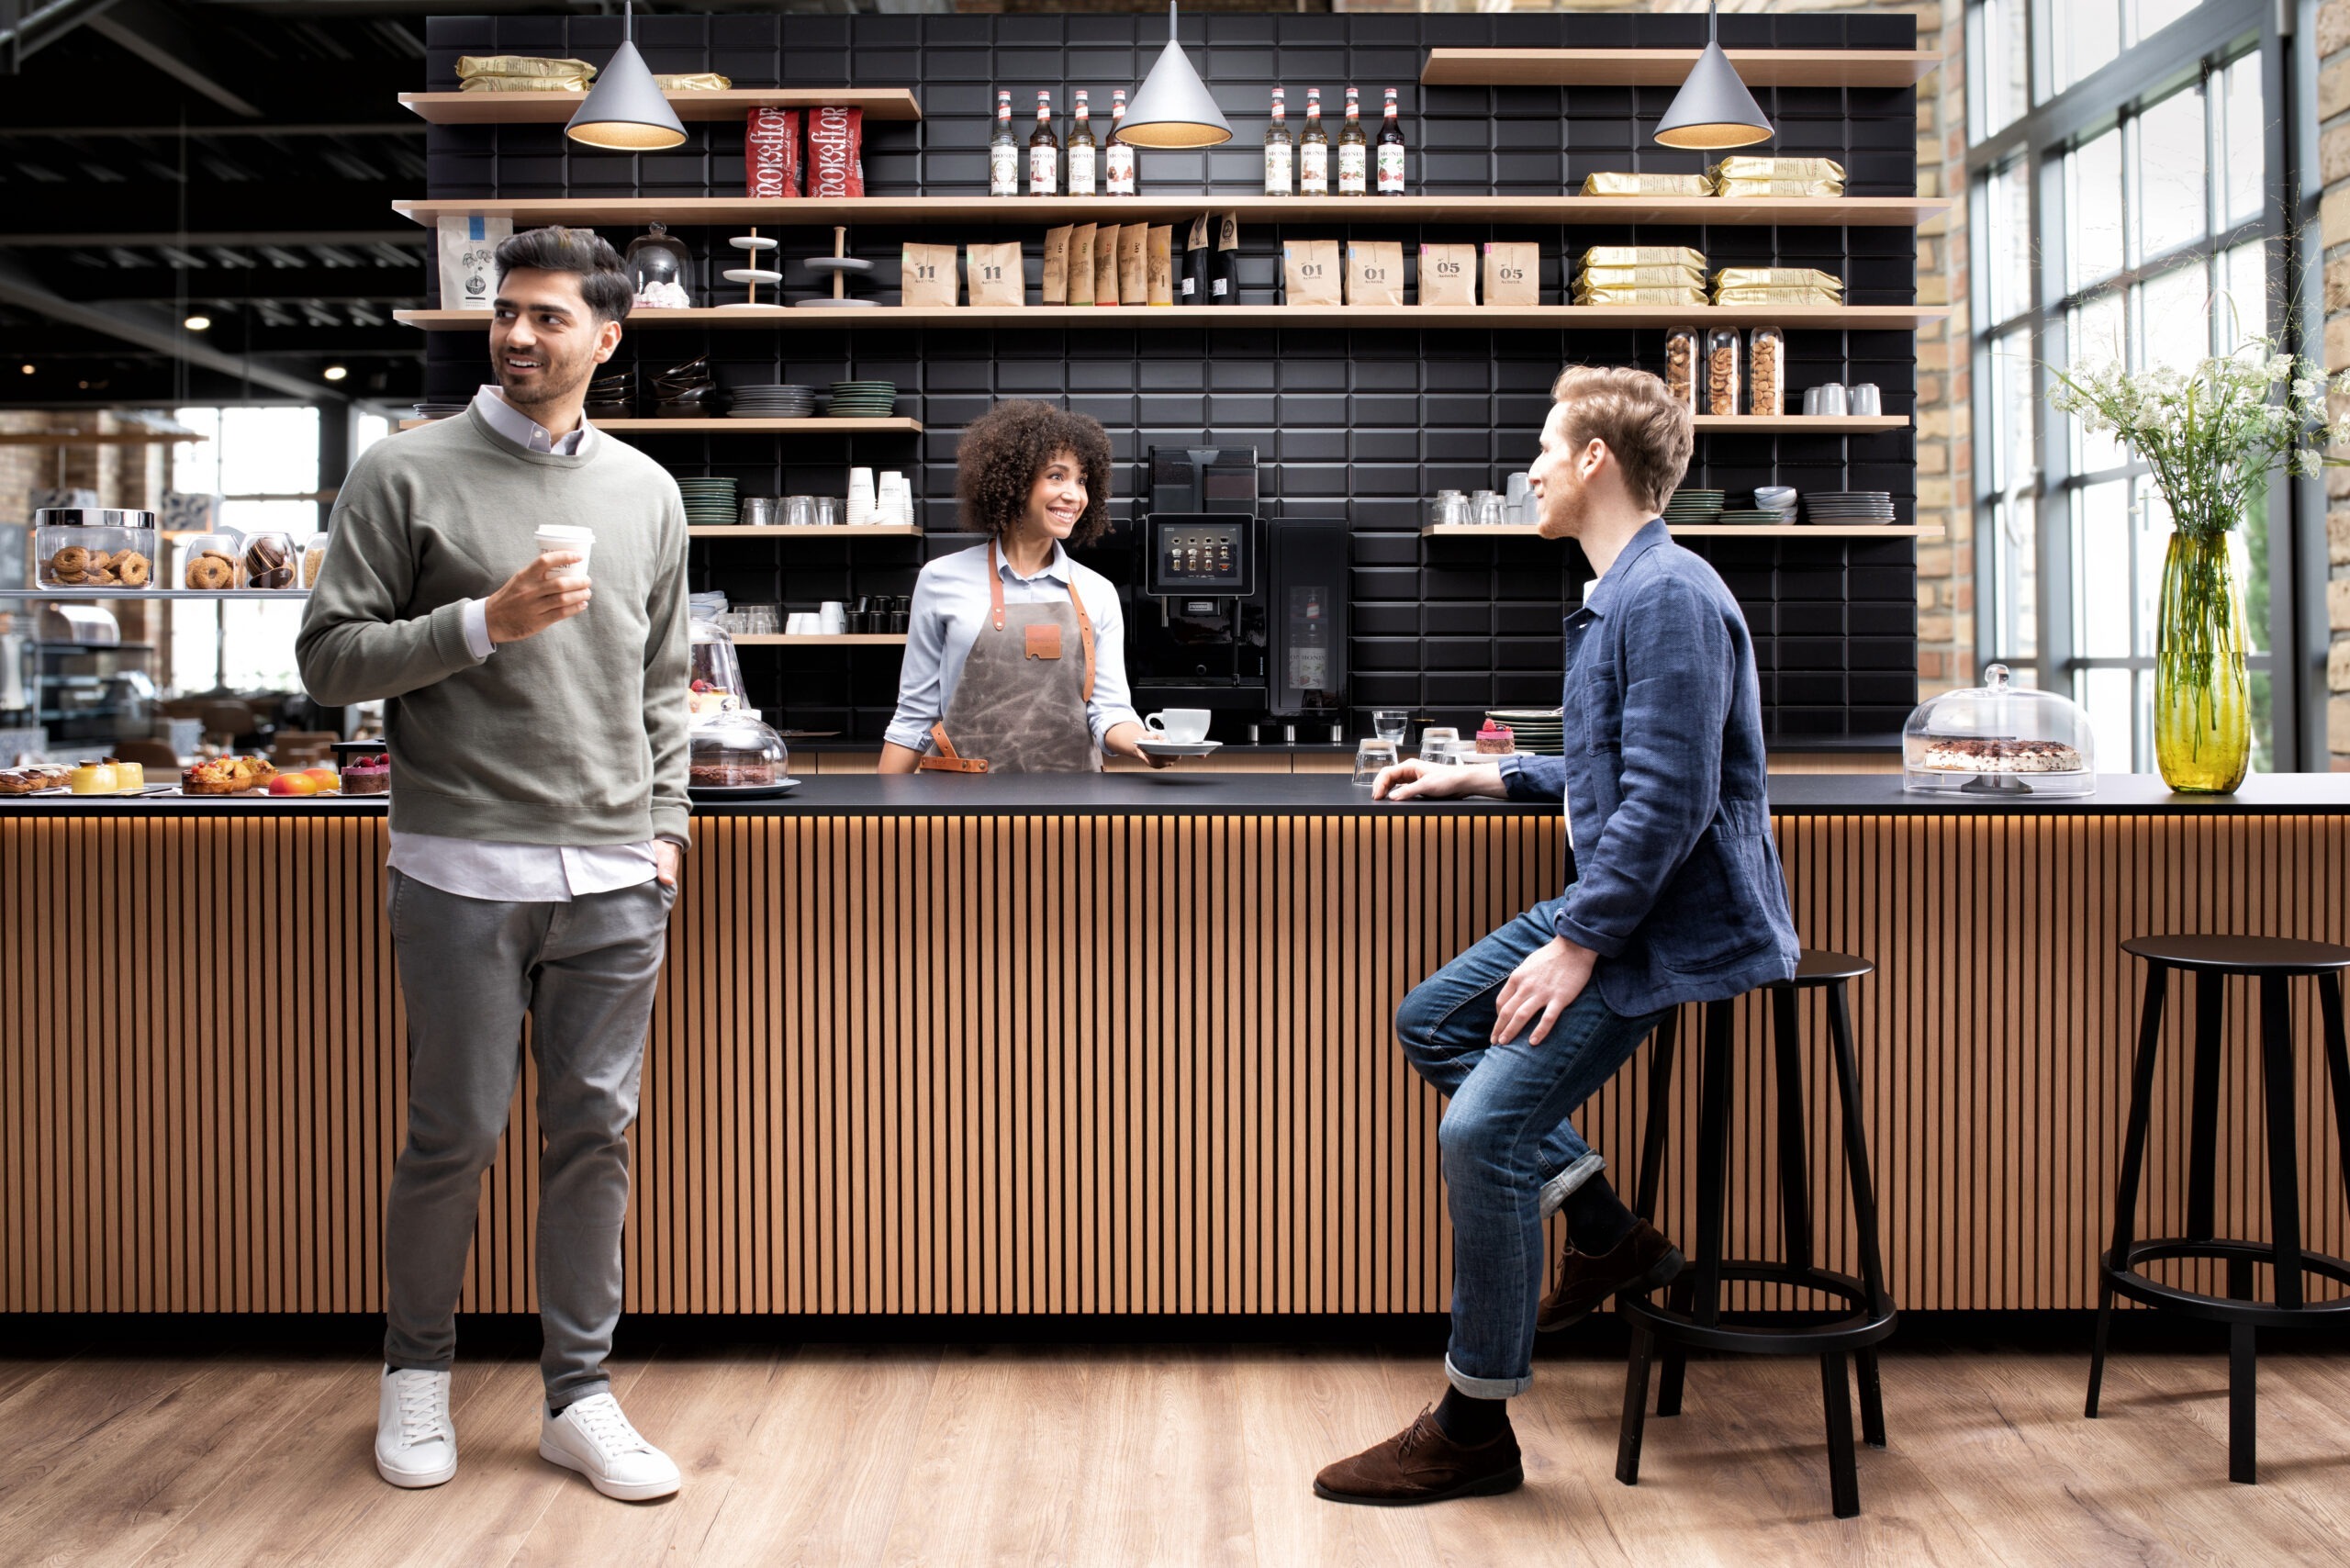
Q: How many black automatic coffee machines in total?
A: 1